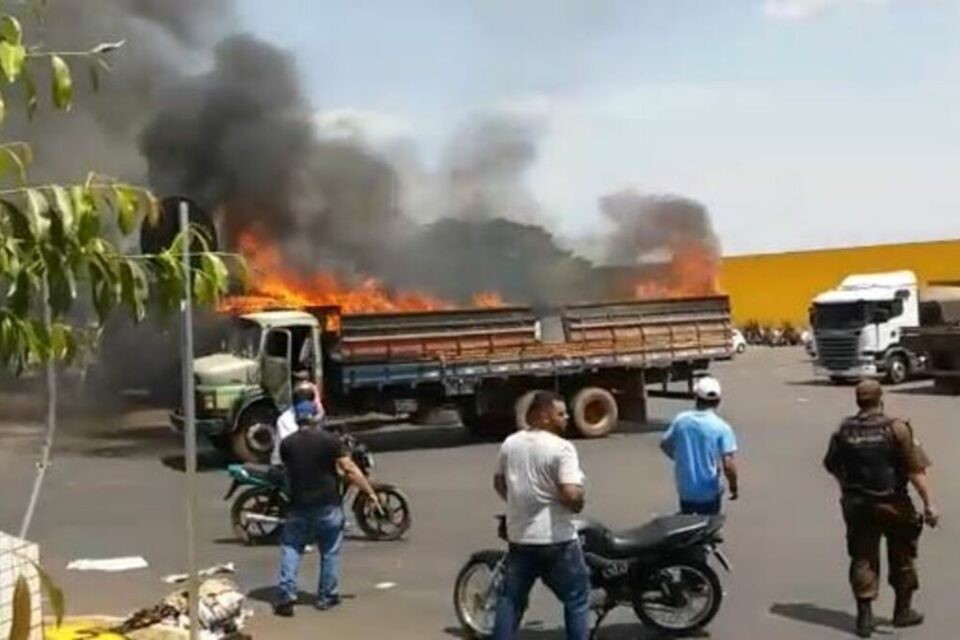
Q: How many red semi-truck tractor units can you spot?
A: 0